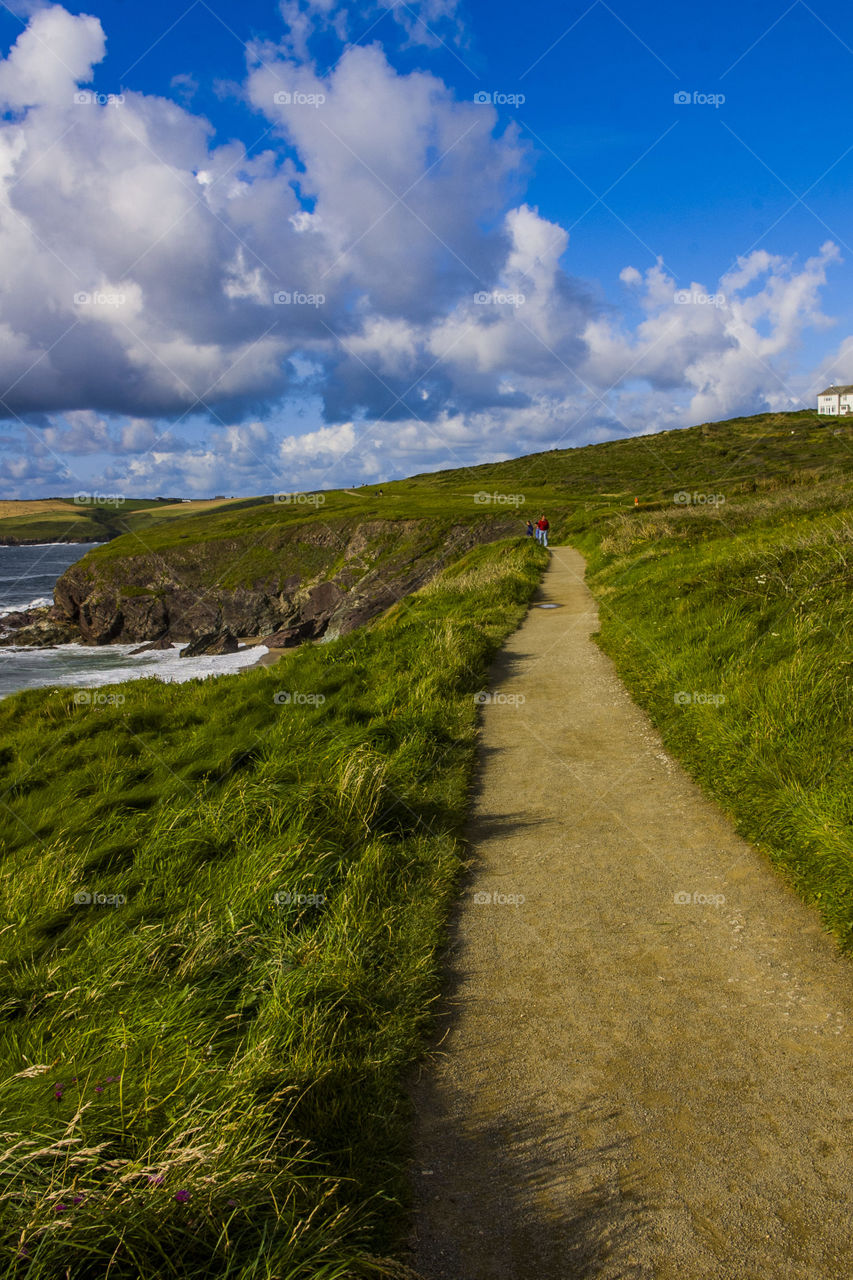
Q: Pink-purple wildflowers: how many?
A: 12